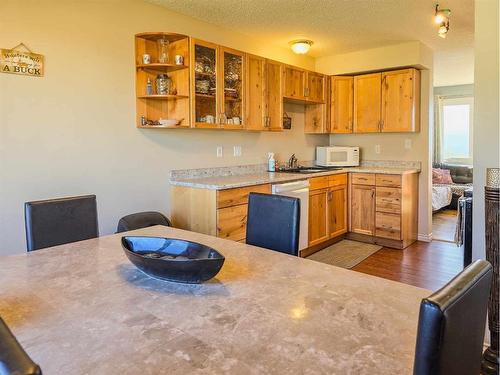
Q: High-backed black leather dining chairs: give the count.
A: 4